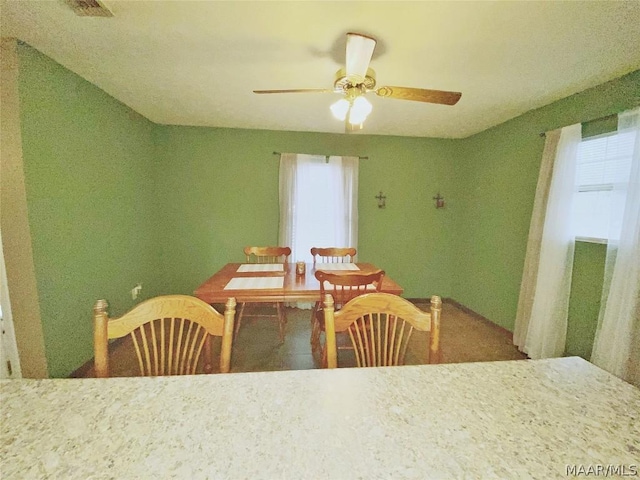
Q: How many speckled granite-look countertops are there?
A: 1